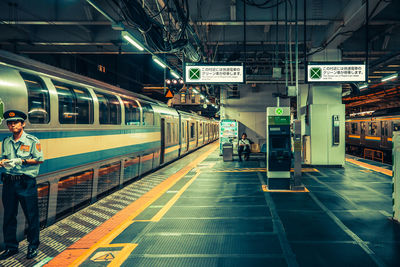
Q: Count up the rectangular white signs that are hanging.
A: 2